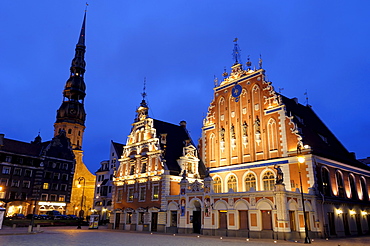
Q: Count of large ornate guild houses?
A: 2